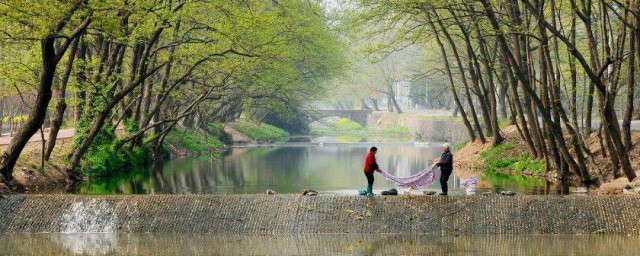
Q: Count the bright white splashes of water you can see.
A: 1